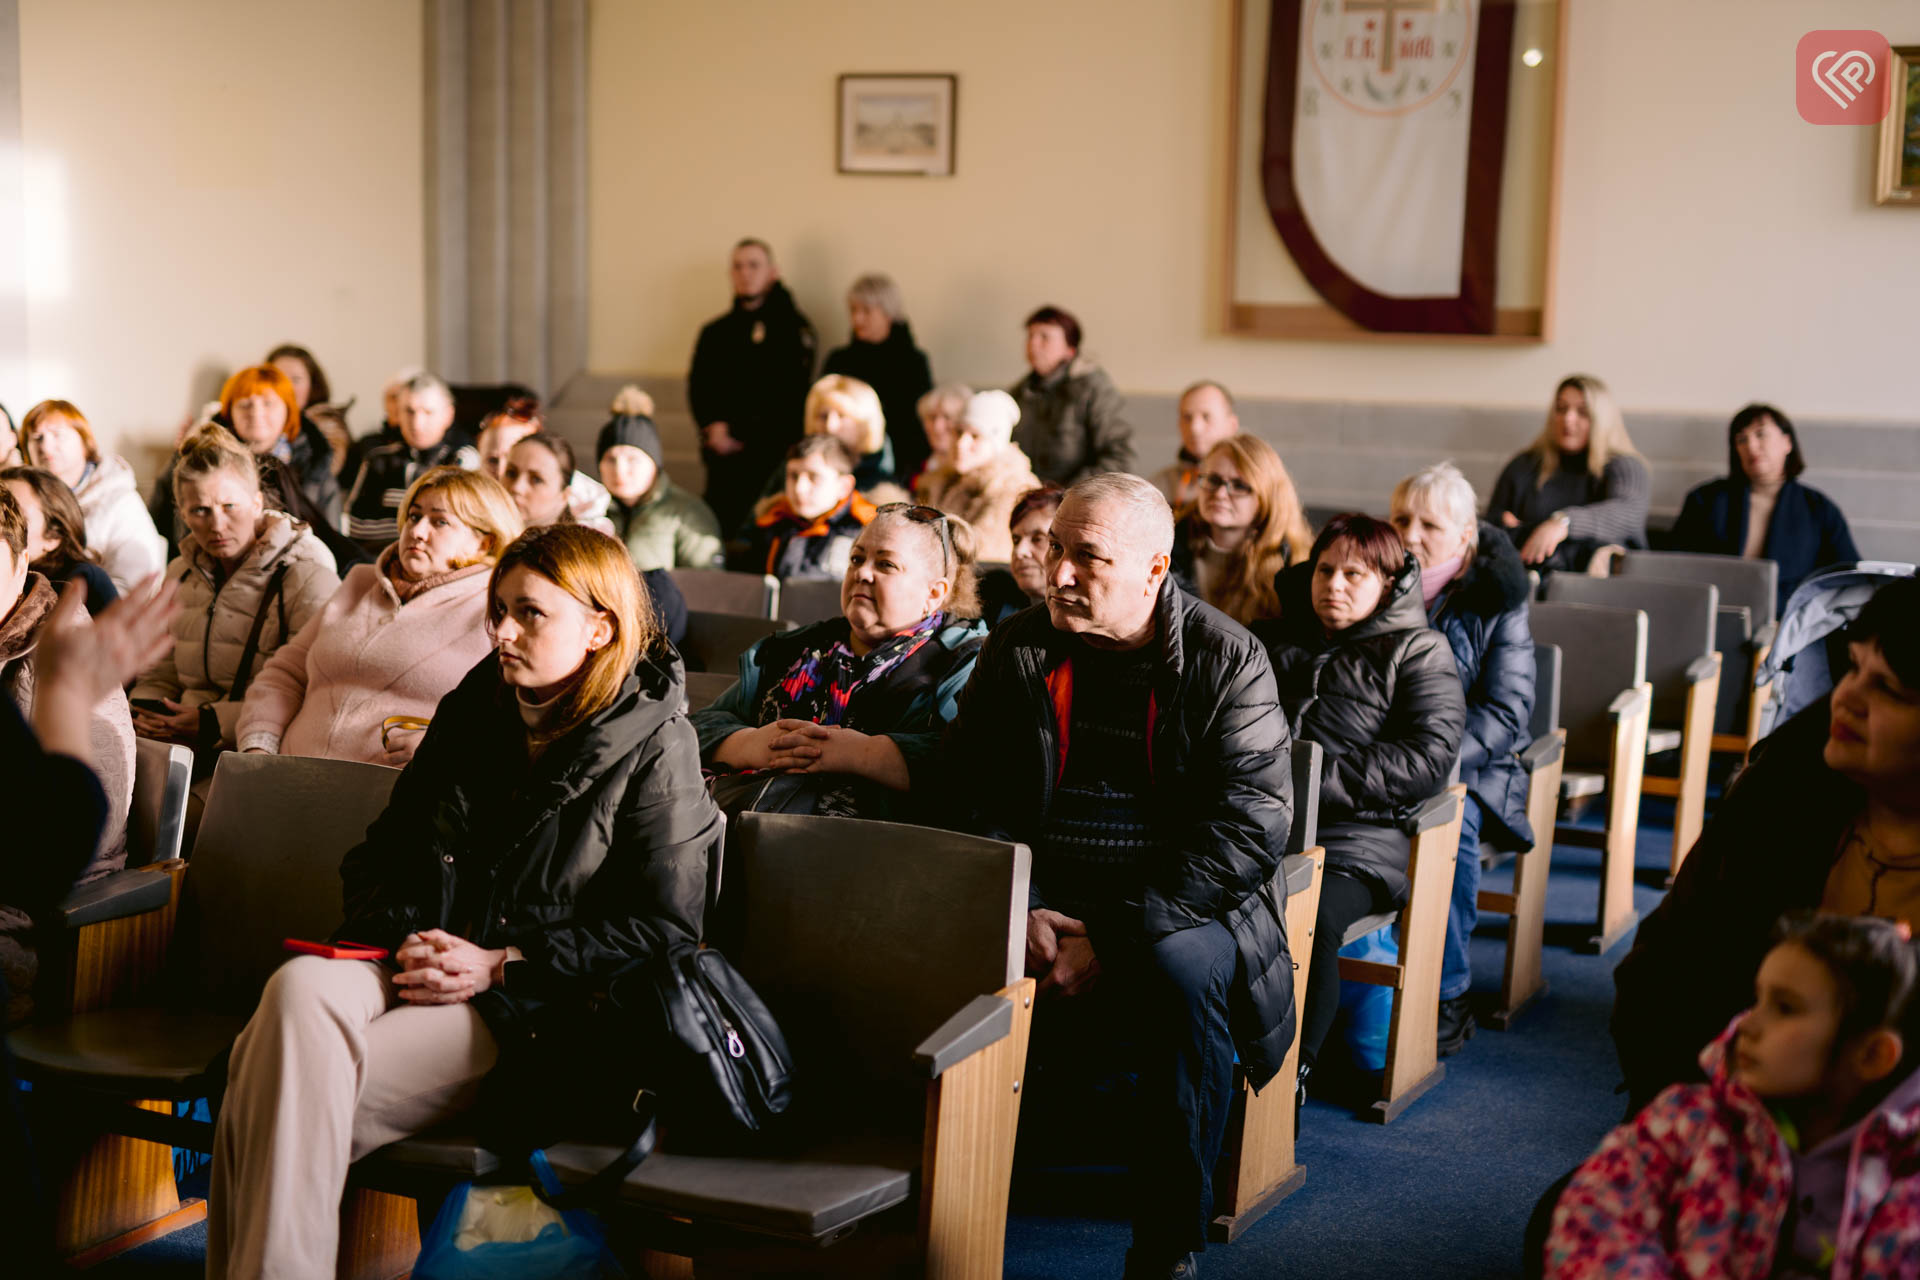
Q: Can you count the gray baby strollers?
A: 1